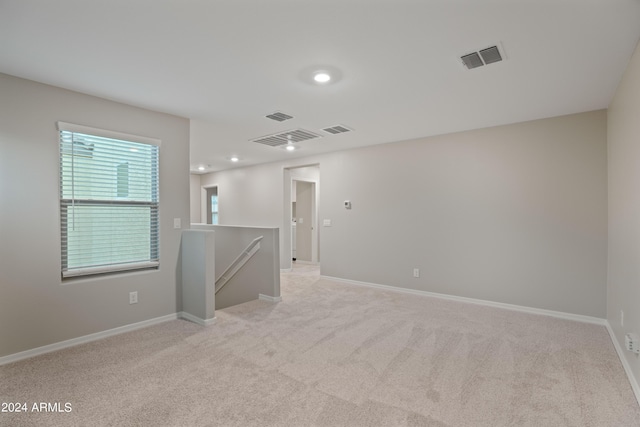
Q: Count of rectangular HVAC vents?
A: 4